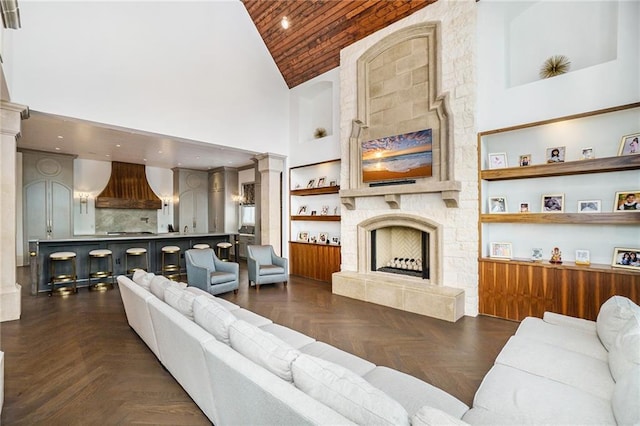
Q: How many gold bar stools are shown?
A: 6